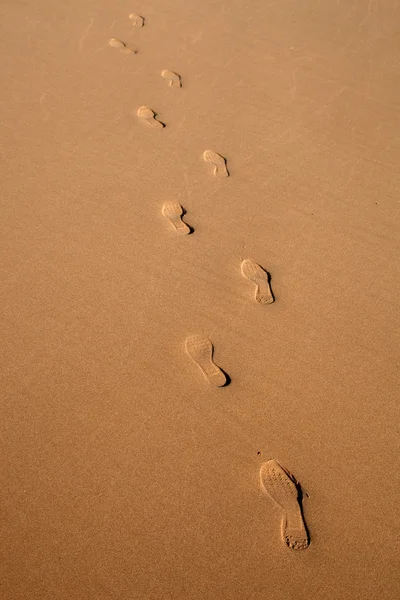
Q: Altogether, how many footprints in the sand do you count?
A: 9